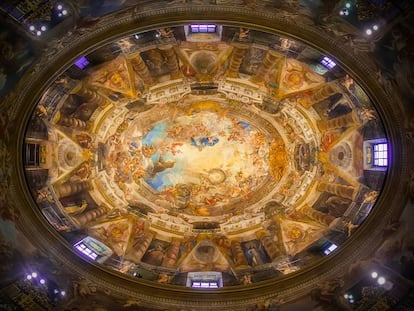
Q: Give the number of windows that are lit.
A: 7